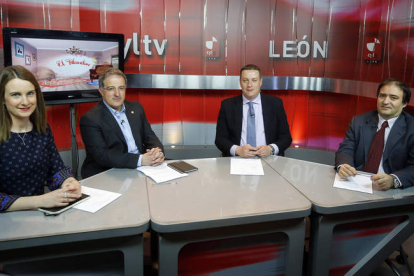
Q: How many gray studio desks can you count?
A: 3